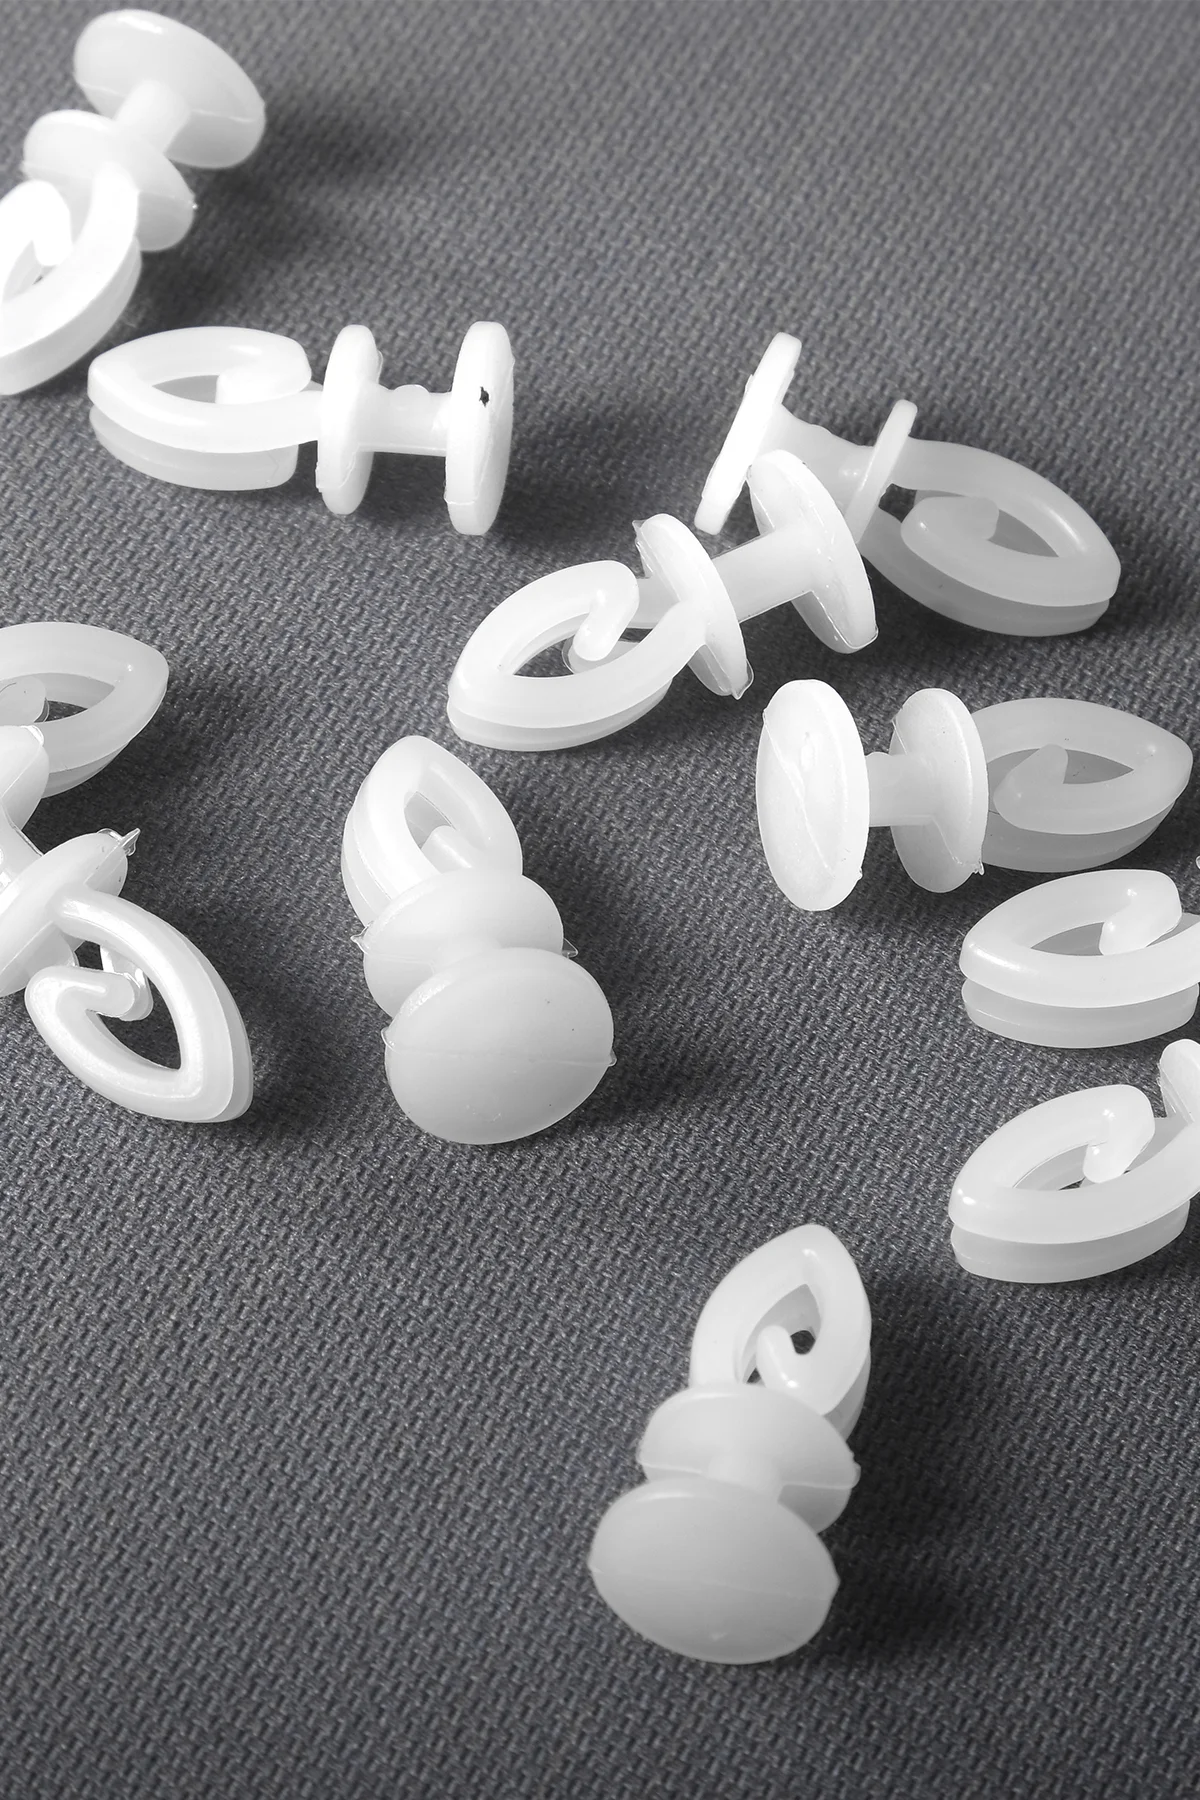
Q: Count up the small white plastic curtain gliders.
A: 11